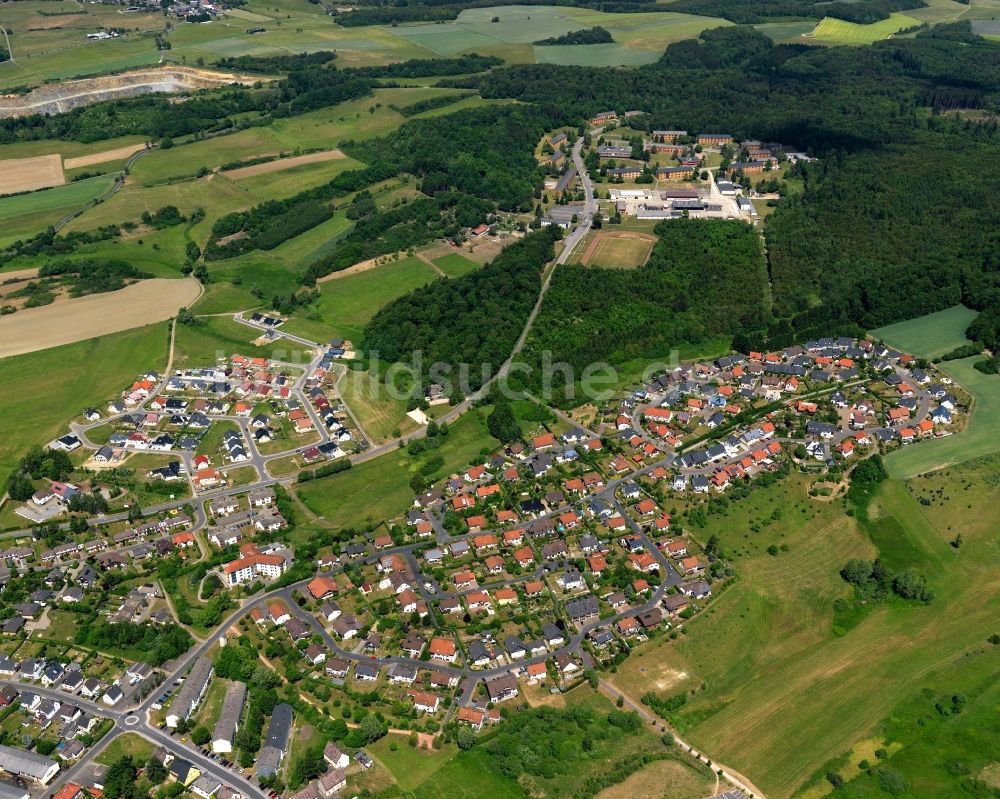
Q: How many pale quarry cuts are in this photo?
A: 1